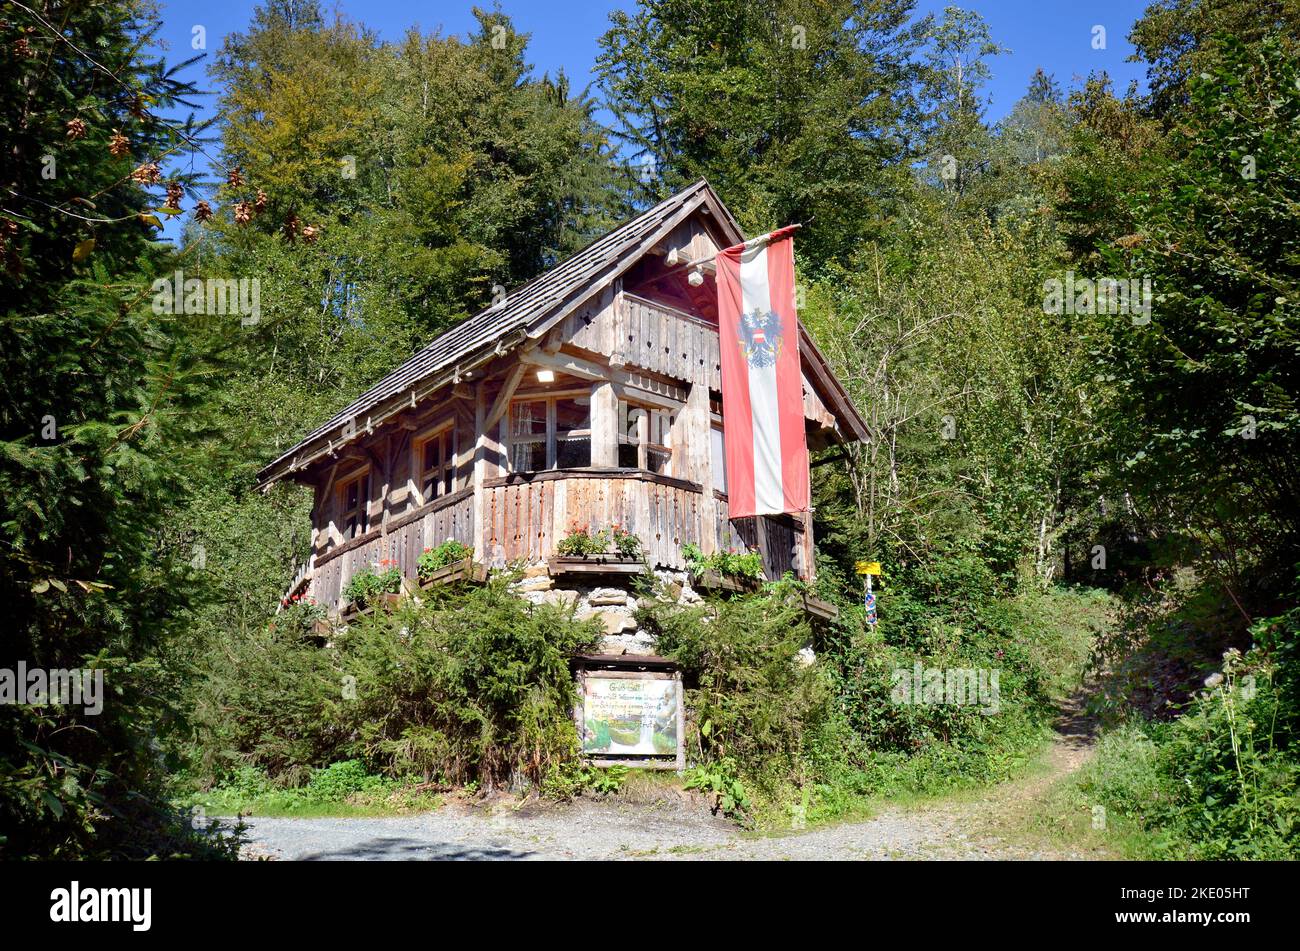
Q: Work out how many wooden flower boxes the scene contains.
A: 6